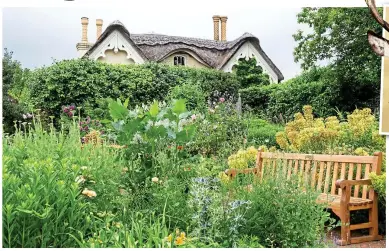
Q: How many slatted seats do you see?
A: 1